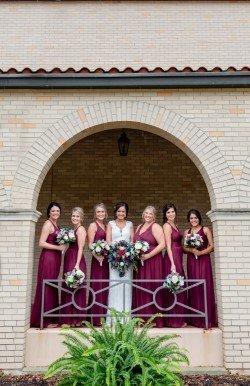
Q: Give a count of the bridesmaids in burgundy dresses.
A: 6